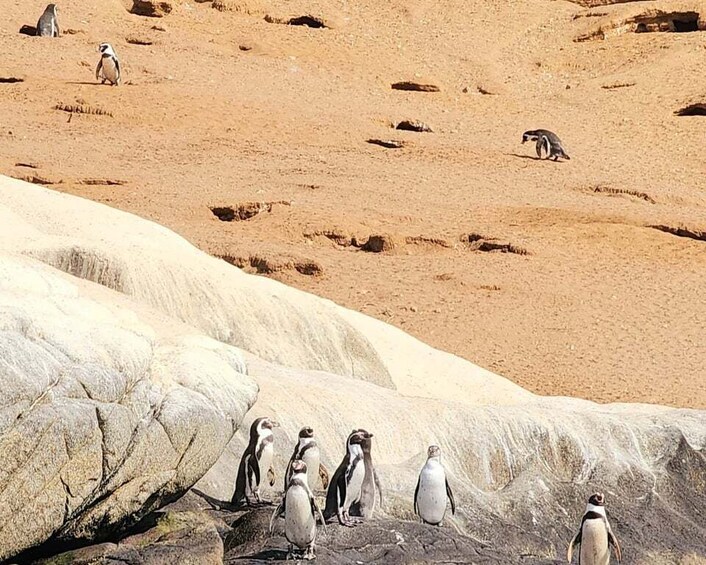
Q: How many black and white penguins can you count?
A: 10